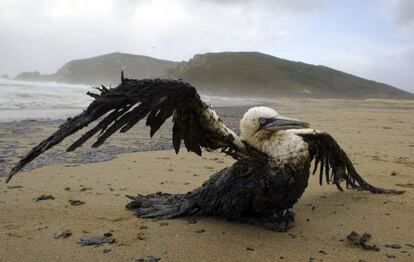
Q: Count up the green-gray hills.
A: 2